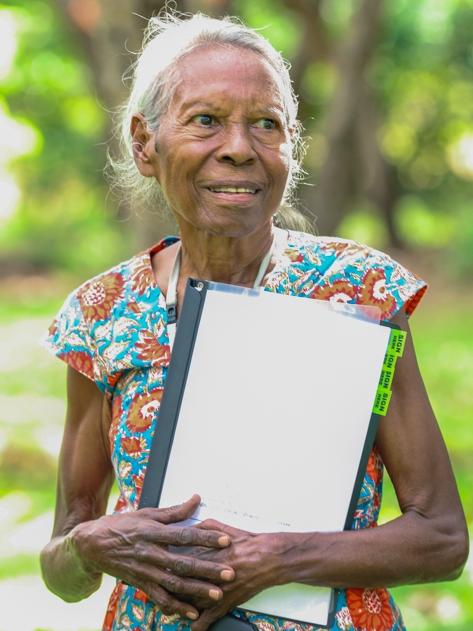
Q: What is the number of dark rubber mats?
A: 0